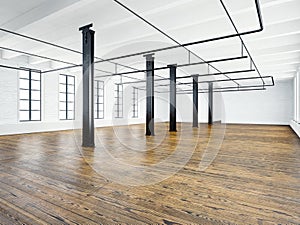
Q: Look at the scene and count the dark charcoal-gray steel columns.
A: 5